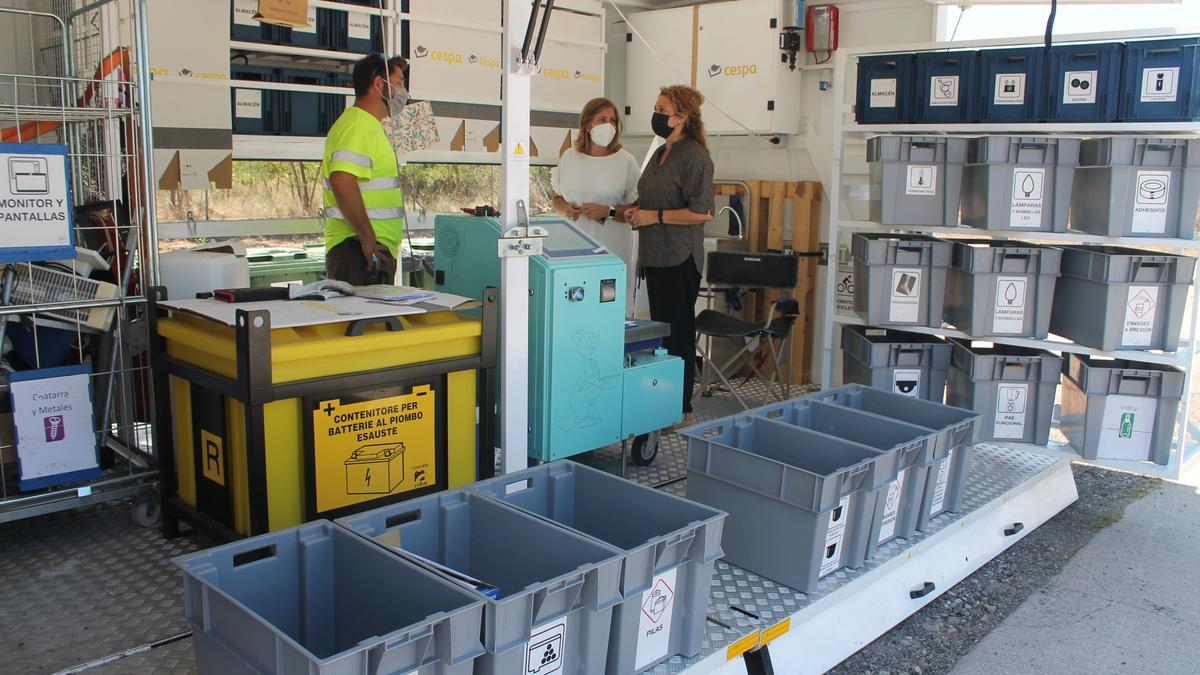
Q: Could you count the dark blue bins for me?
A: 11